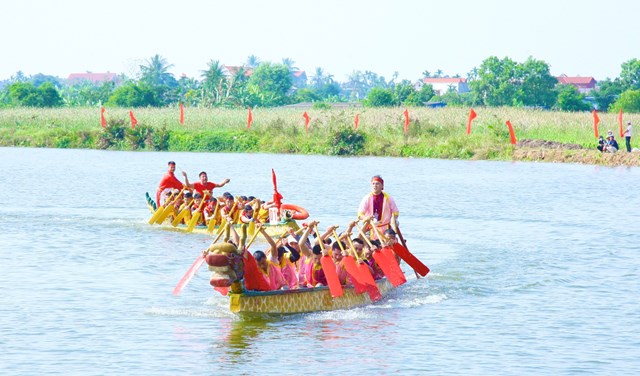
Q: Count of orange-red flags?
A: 11